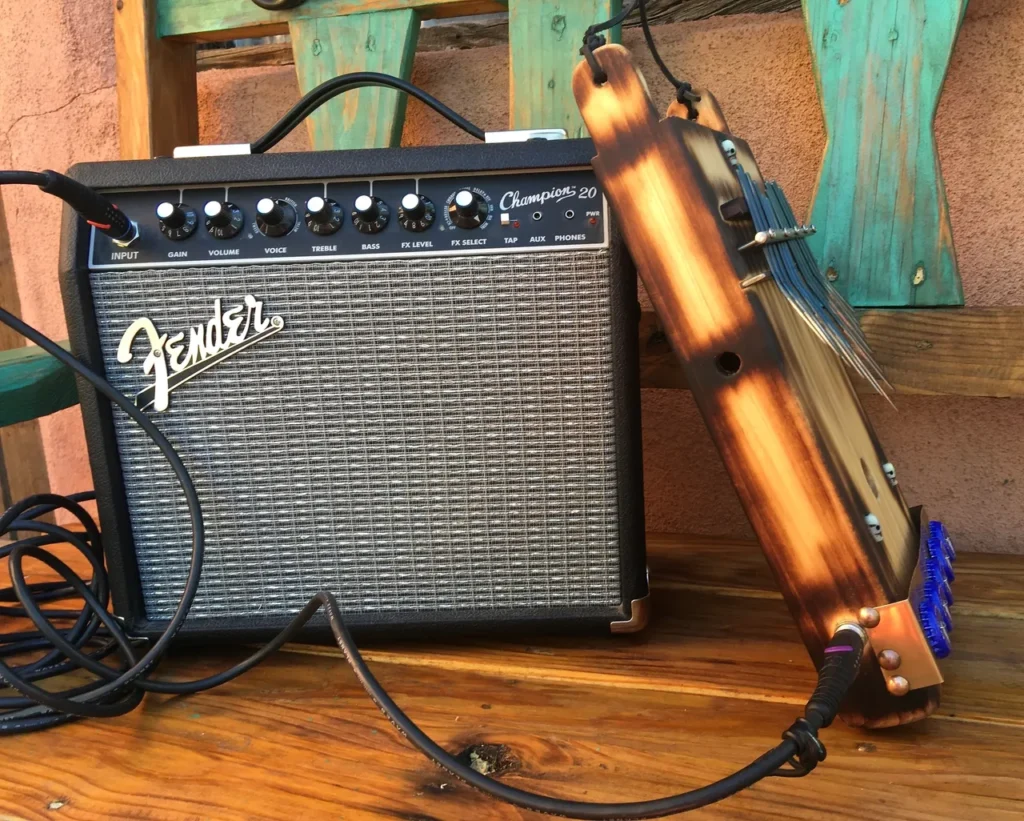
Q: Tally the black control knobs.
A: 7